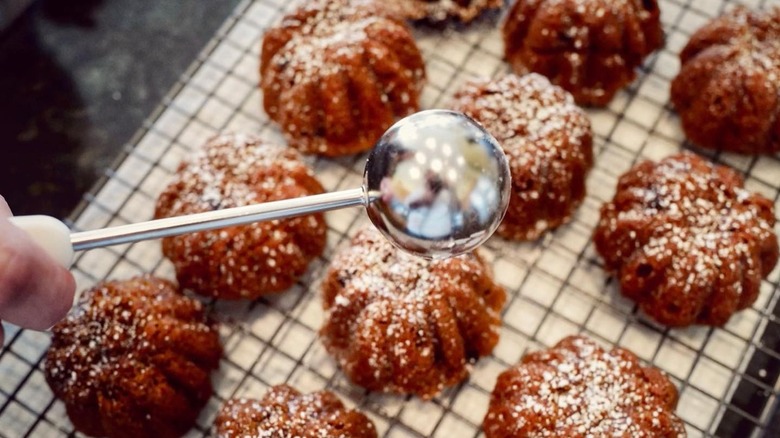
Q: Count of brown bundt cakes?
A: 11